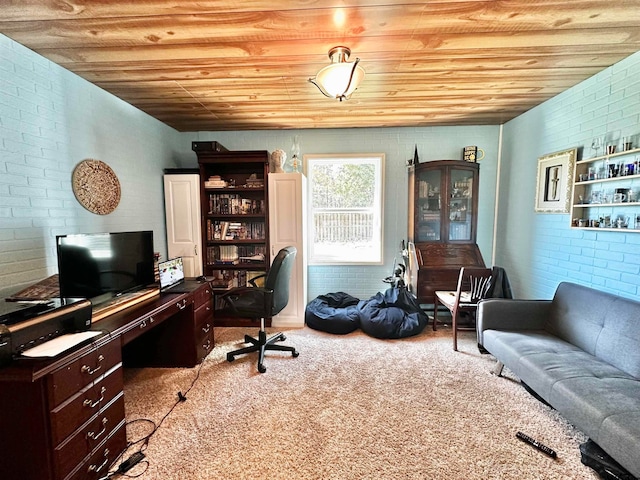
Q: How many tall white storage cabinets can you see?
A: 2